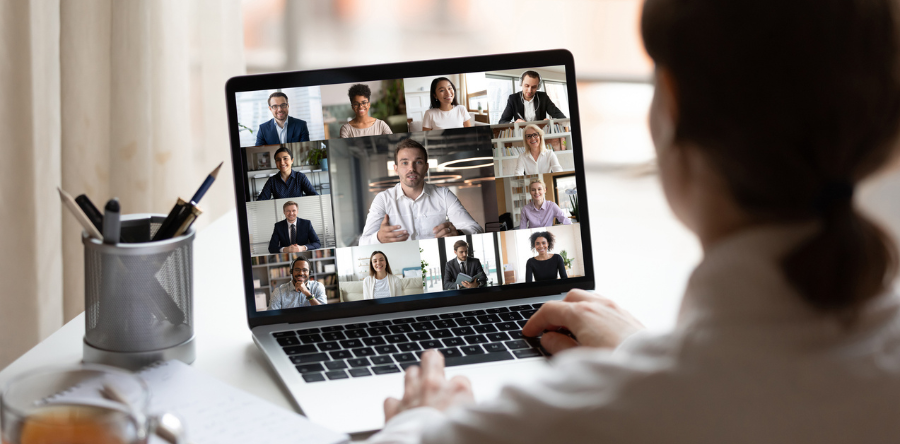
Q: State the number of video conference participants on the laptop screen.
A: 13